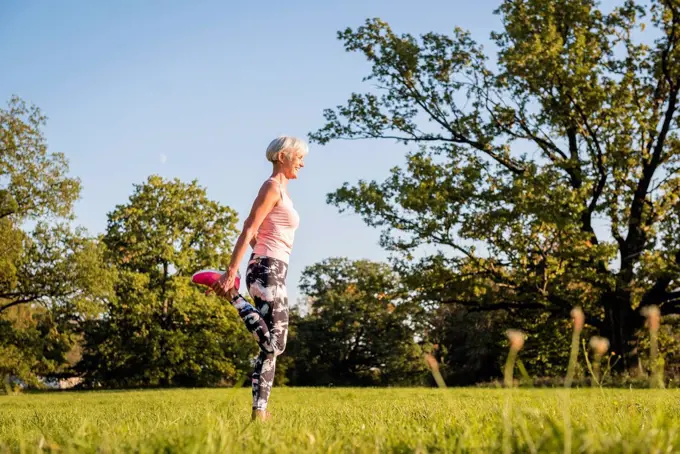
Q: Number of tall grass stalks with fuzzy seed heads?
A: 5